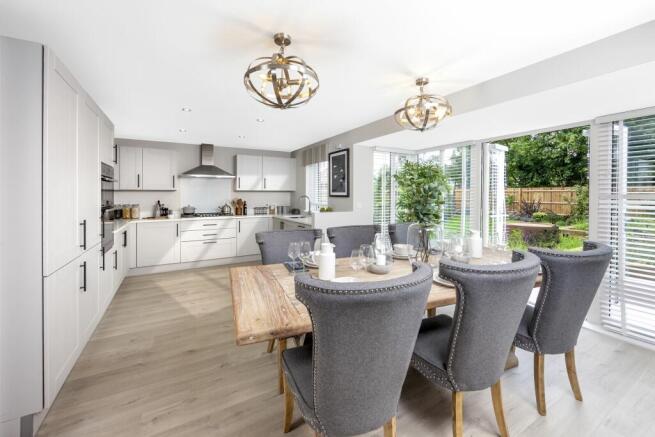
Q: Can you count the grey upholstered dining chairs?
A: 6